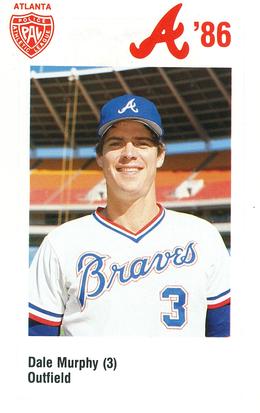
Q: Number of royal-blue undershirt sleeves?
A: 2